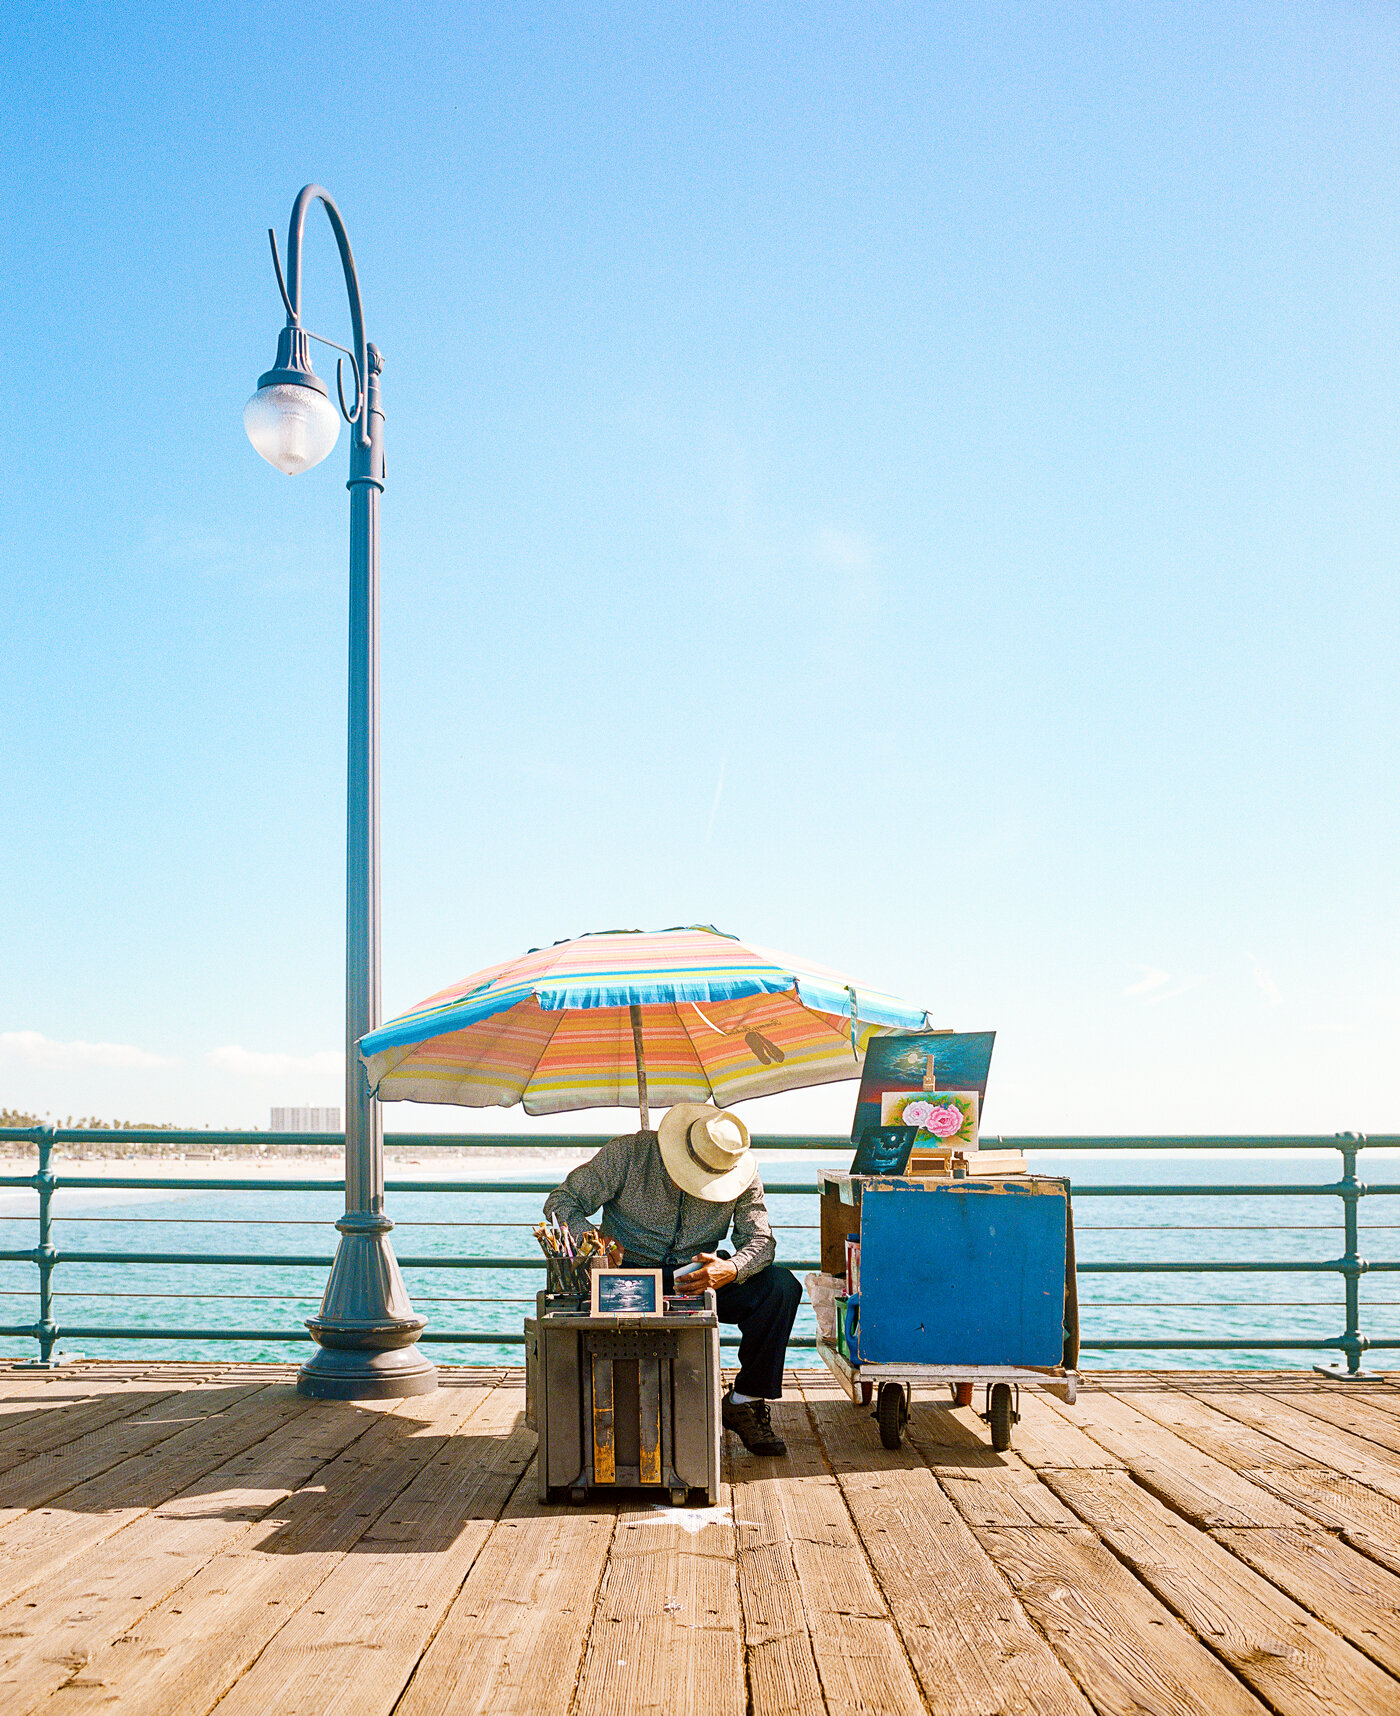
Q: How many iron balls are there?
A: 8